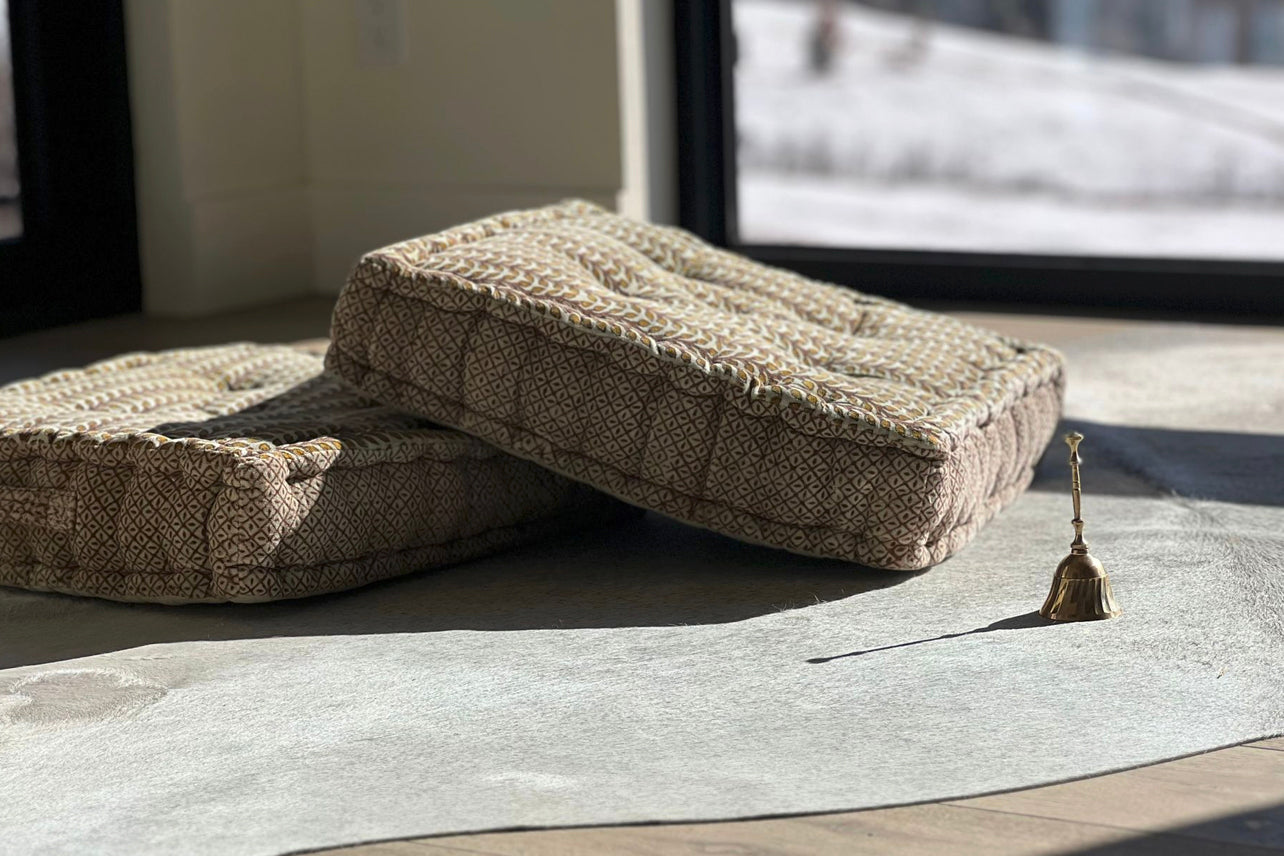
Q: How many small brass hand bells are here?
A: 1